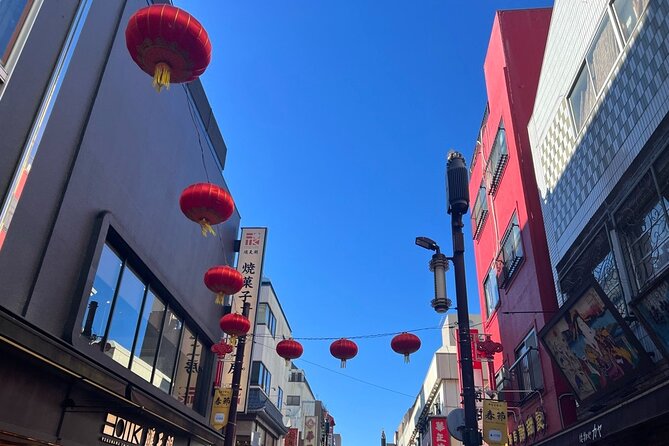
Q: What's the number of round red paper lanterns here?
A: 7